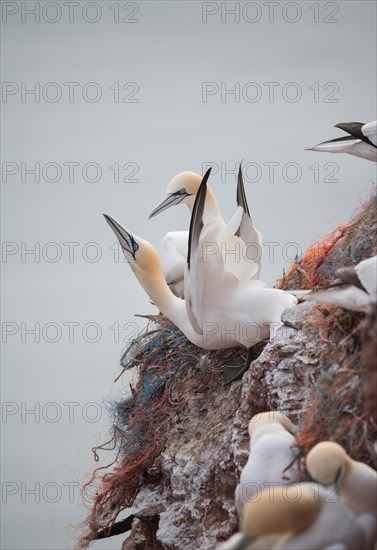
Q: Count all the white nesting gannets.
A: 7